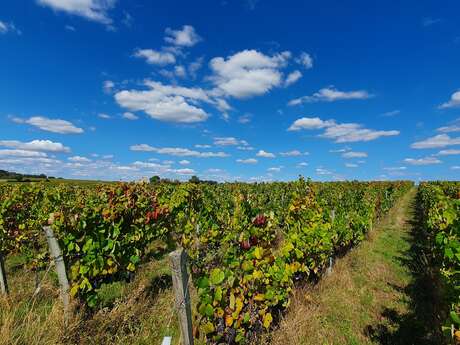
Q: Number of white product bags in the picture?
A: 0